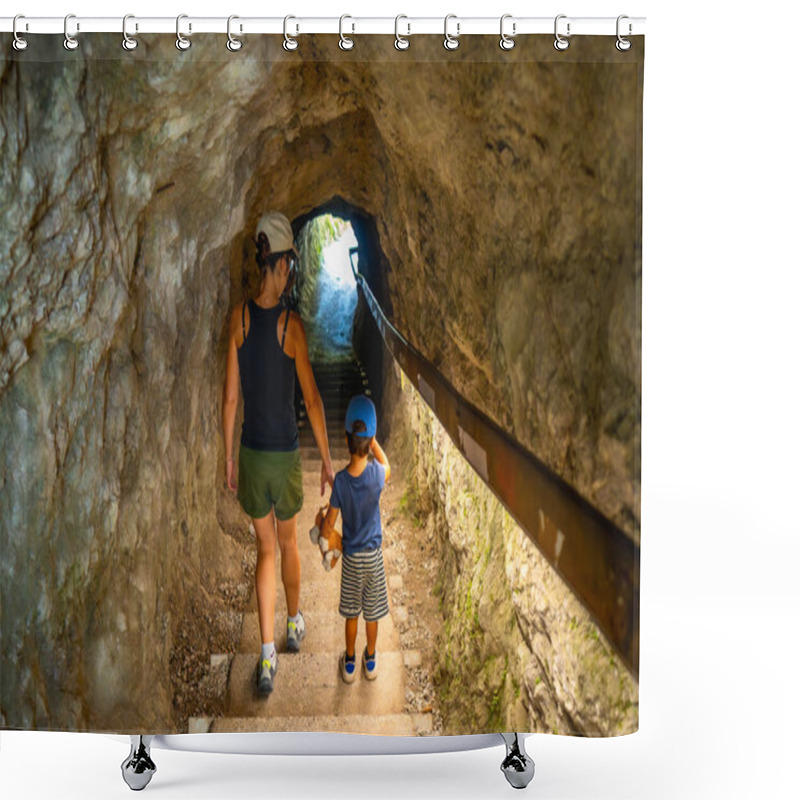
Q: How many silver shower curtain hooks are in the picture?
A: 12